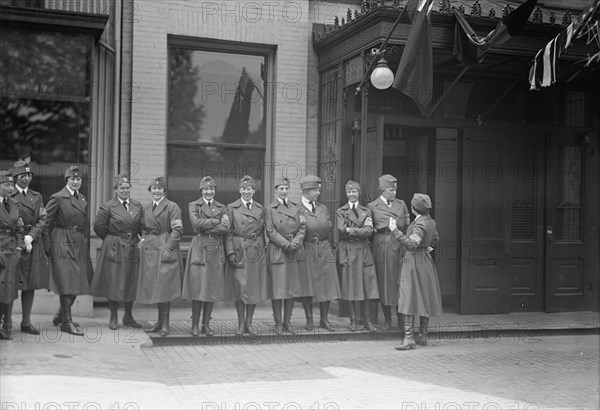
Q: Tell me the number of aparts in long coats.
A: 12